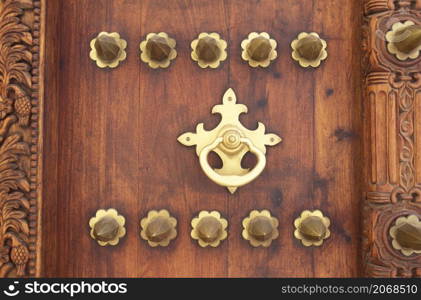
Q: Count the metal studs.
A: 12